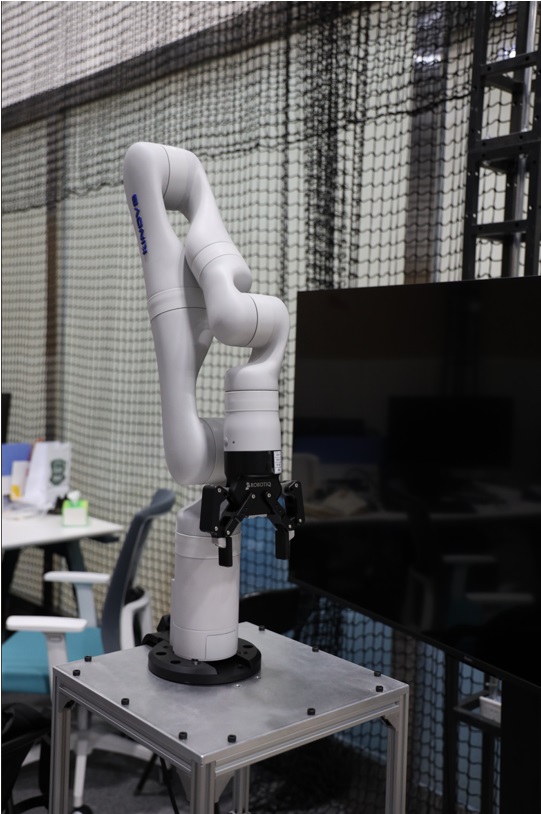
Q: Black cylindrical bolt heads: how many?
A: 10